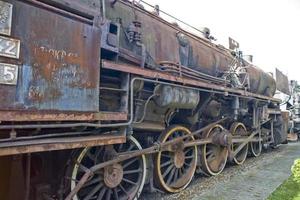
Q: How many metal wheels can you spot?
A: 5